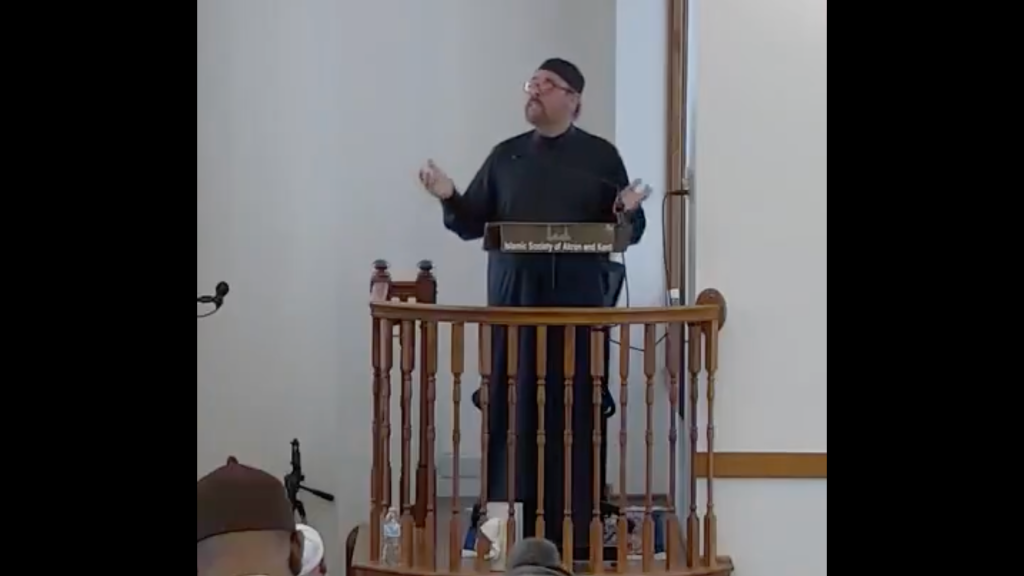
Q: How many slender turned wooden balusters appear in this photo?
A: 15